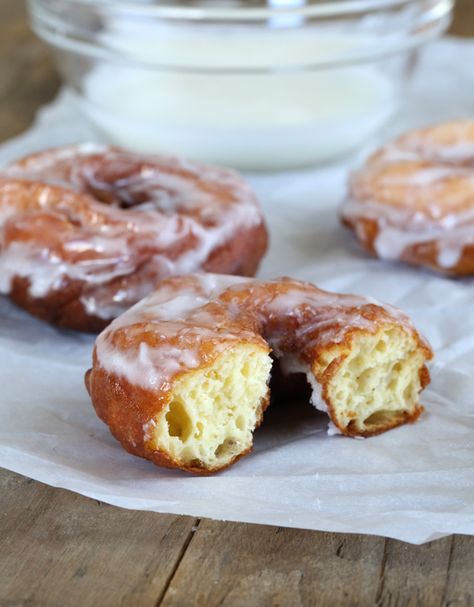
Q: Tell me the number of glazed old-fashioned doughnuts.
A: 3